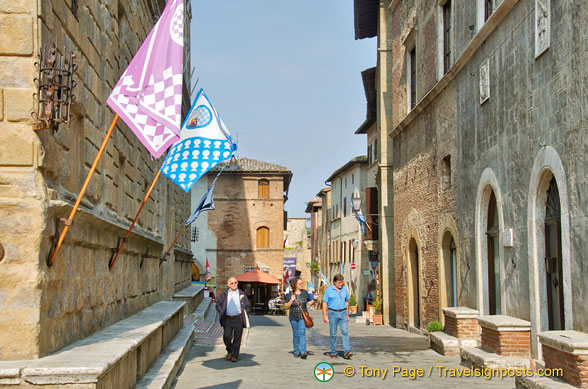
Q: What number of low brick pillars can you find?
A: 3